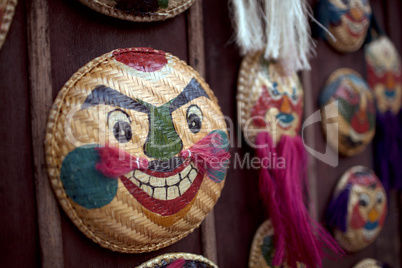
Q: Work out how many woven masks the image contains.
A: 11